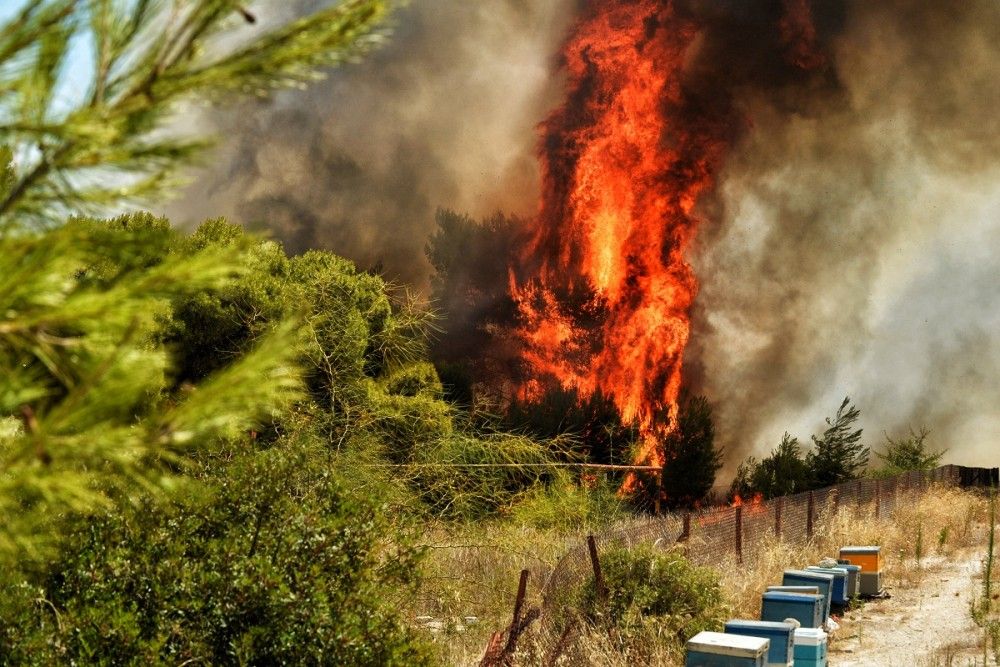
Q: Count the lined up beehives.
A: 9